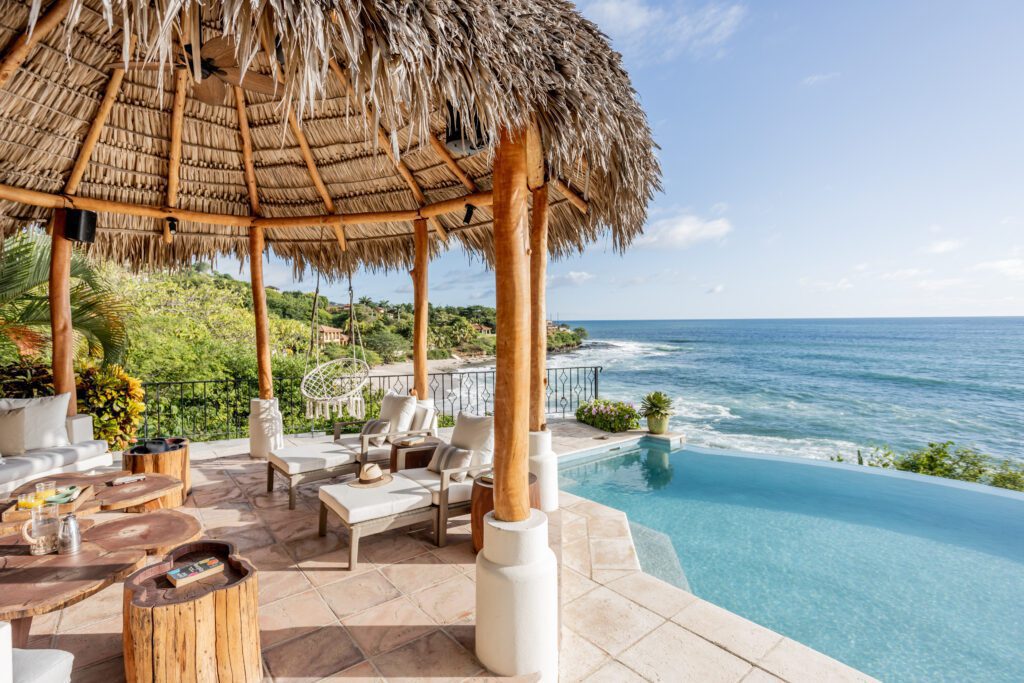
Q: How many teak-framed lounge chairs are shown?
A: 2